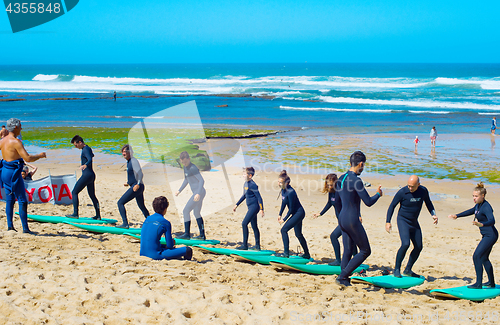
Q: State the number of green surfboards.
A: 8